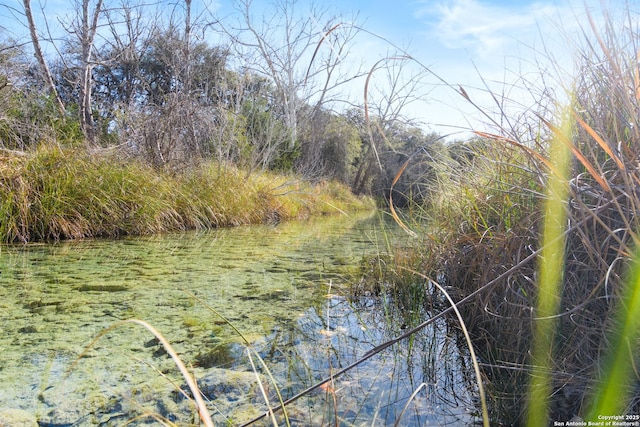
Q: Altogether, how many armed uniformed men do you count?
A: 0